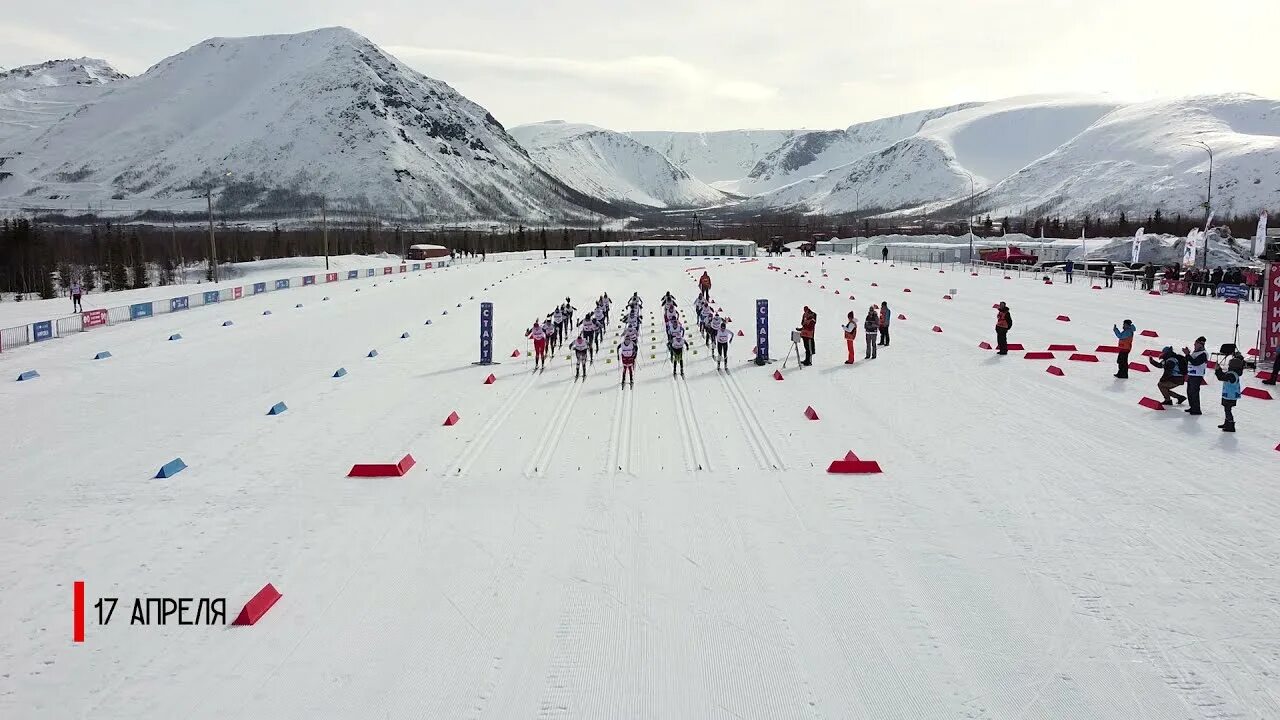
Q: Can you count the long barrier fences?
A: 2